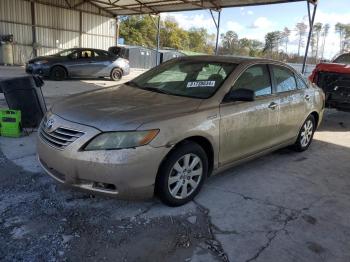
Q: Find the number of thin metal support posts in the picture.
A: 3